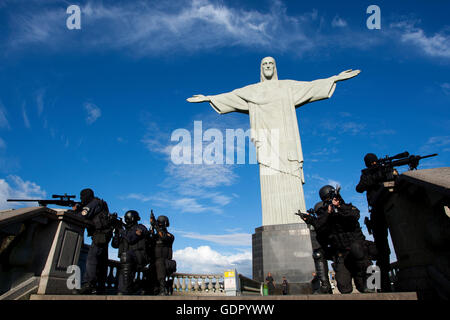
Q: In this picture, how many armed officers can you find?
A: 6